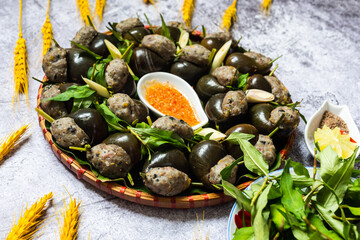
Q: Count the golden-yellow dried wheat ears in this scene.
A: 11